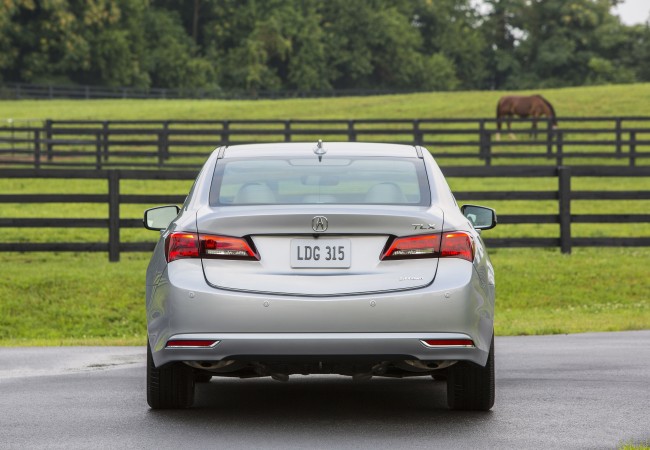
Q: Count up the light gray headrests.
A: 2